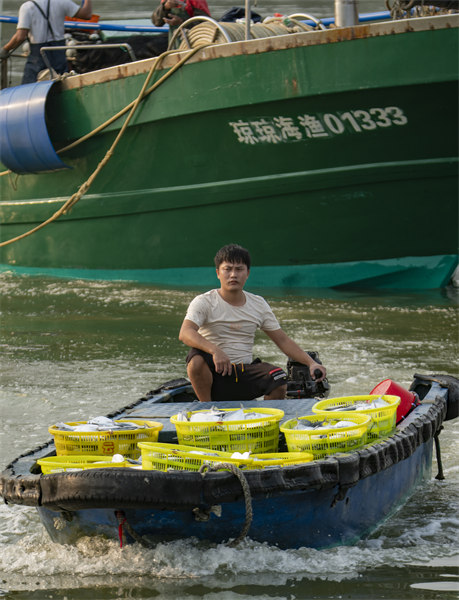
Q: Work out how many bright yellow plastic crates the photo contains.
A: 7